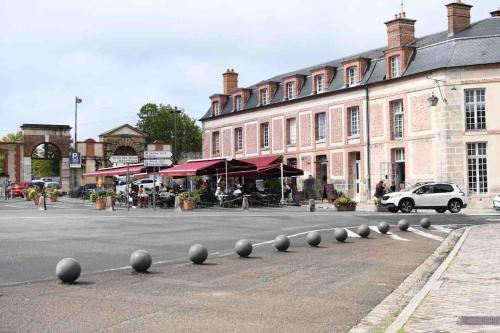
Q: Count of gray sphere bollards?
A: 11